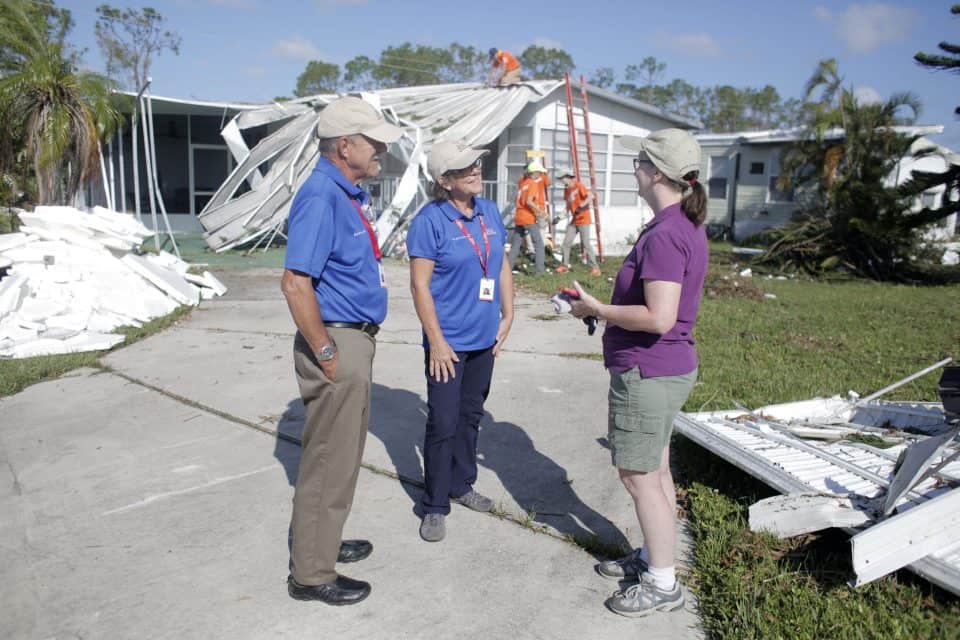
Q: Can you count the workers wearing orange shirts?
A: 4